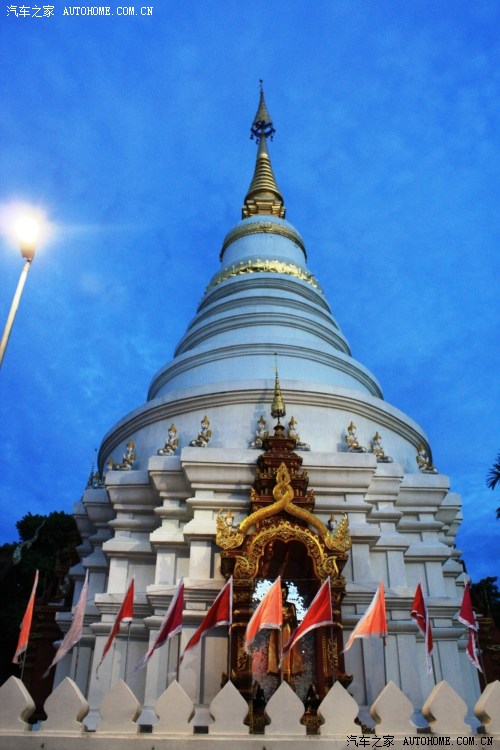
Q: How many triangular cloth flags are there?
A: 10